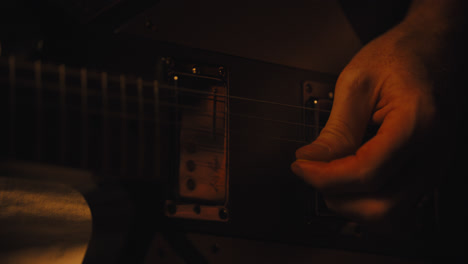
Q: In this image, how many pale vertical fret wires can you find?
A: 8